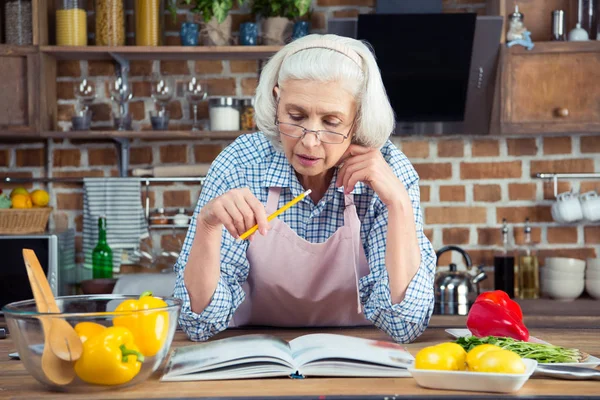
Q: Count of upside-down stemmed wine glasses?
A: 0